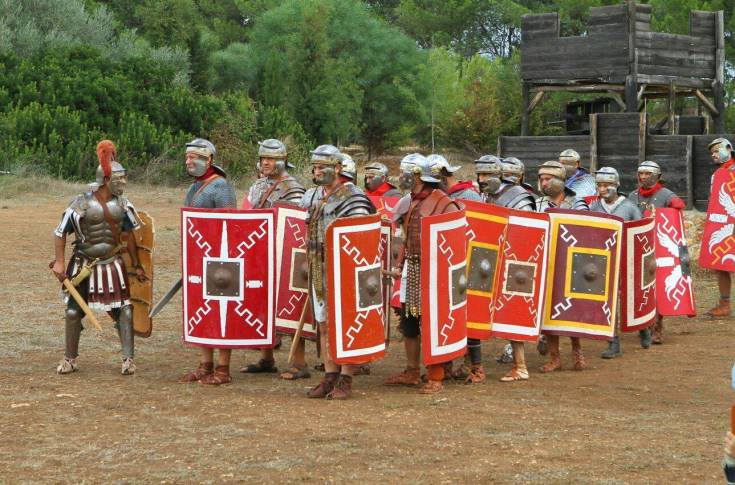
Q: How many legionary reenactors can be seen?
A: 15